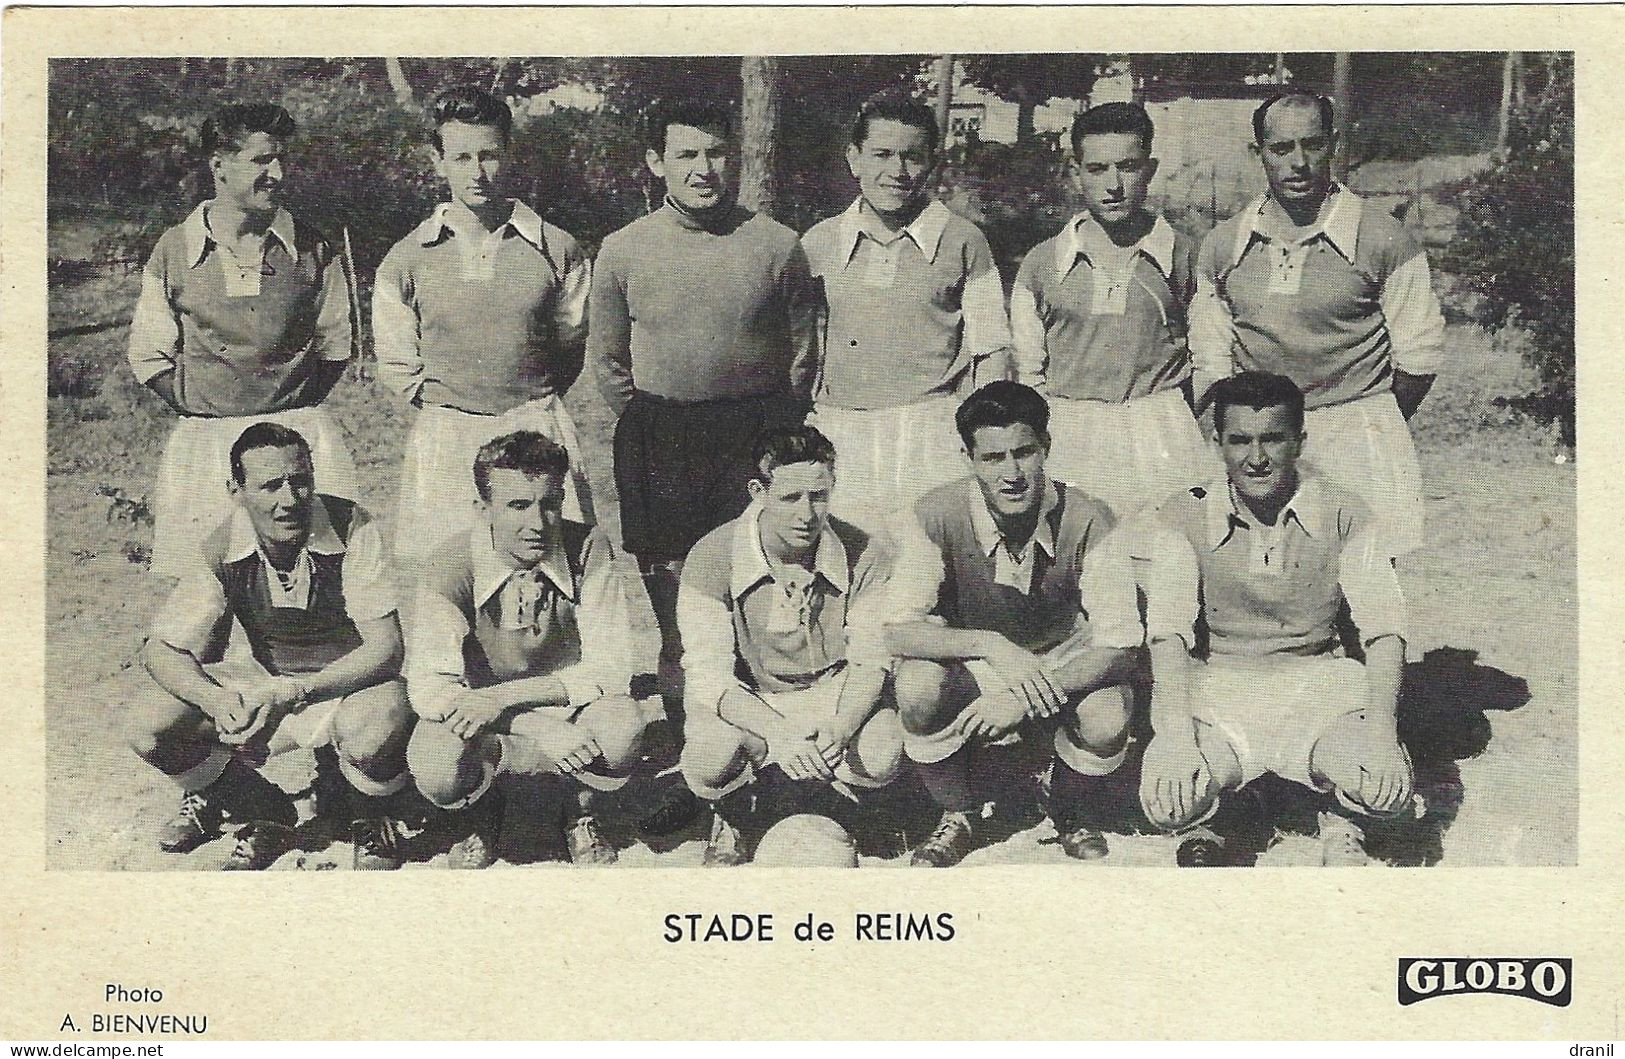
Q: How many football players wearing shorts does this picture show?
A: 11